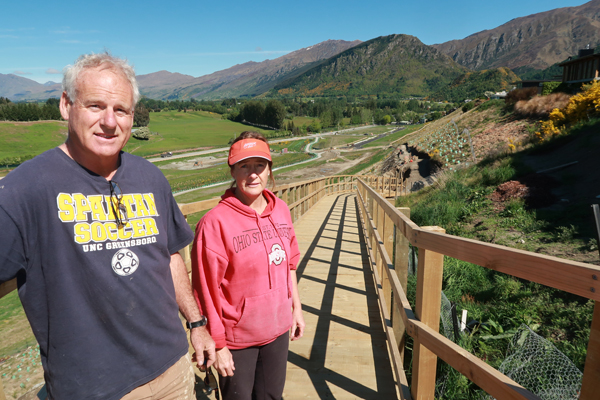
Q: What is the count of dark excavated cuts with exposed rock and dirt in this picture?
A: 1